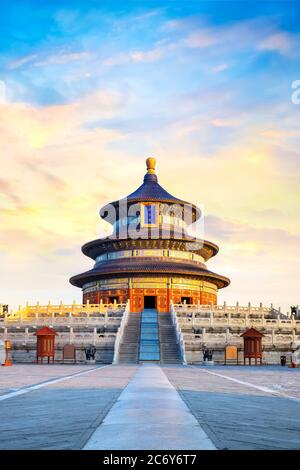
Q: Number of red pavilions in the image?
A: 2